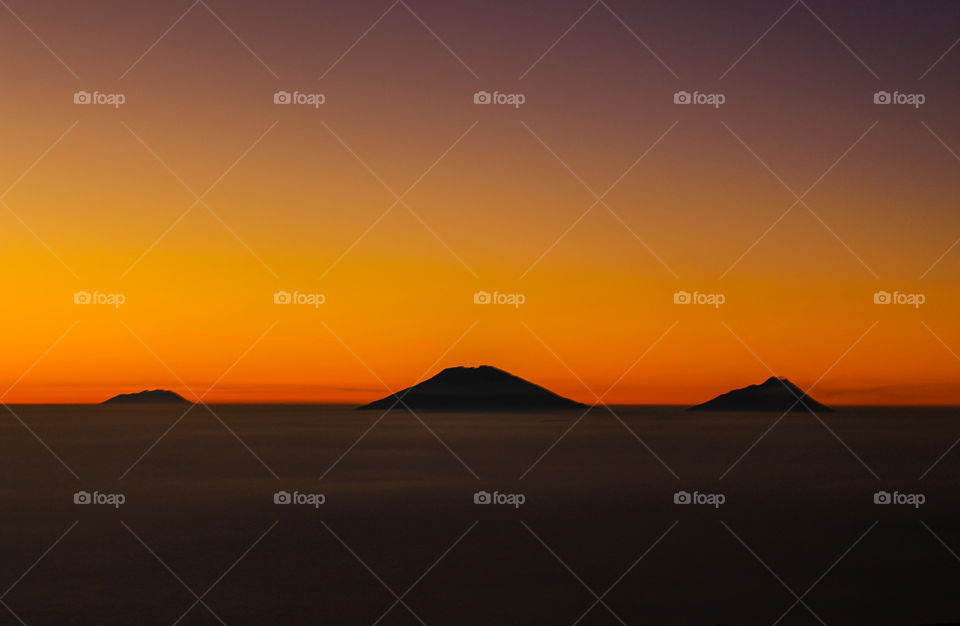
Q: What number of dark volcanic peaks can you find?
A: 3